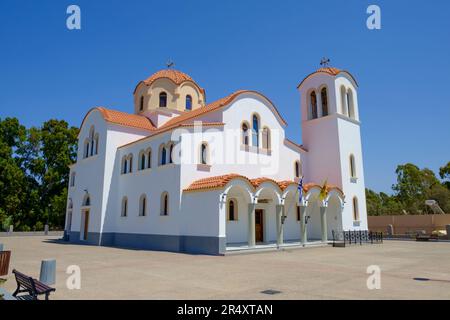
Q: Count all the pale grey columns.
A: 4